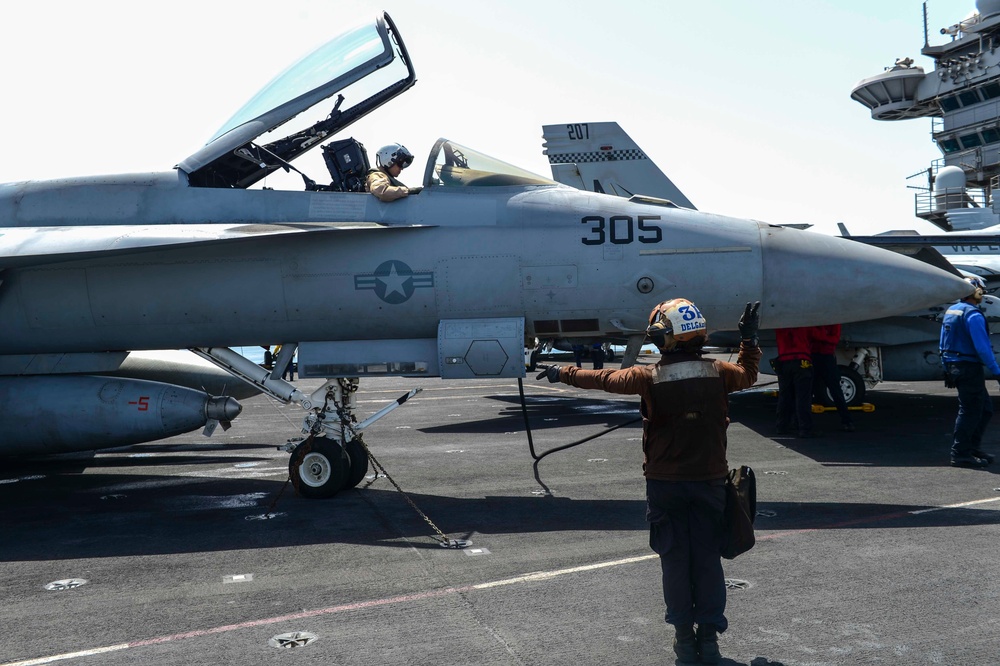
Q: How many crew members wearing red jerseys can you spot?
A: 2